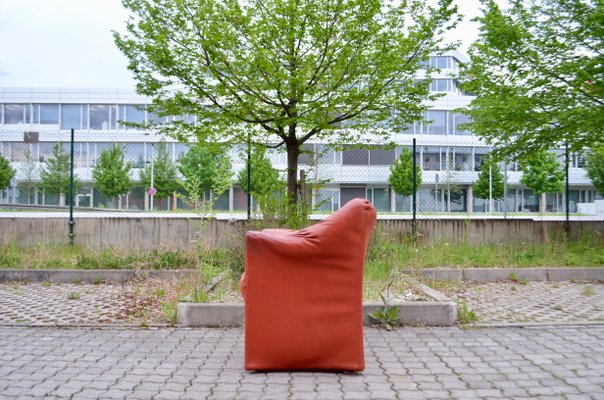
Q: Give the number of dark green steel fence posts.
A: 4